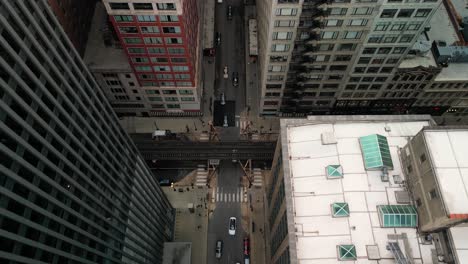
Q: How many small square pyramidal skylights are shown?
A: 3